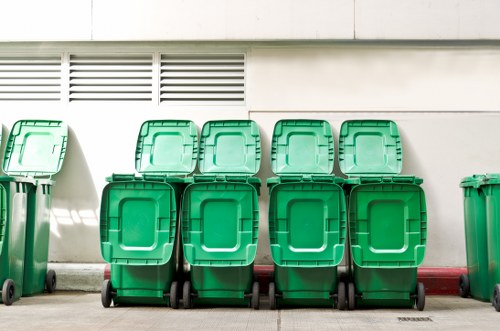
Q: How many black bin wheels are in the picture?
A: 12